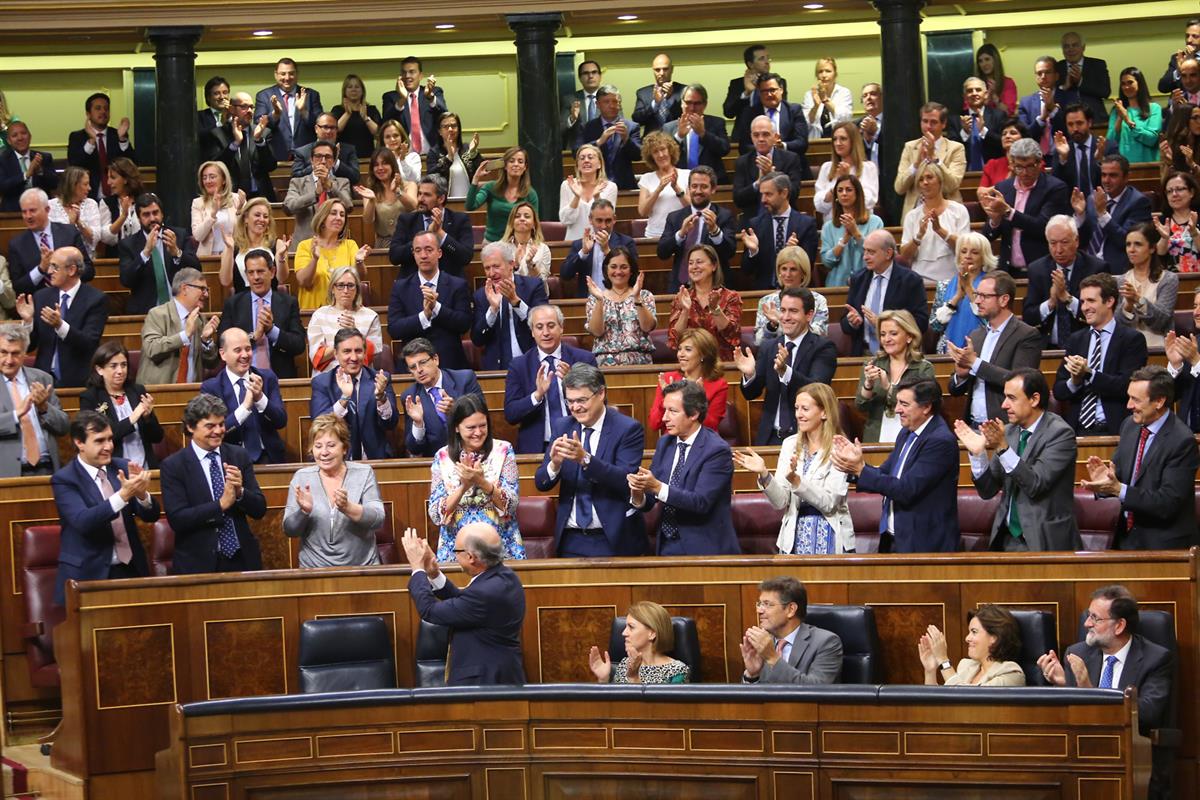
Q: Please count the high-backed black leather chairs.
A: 6